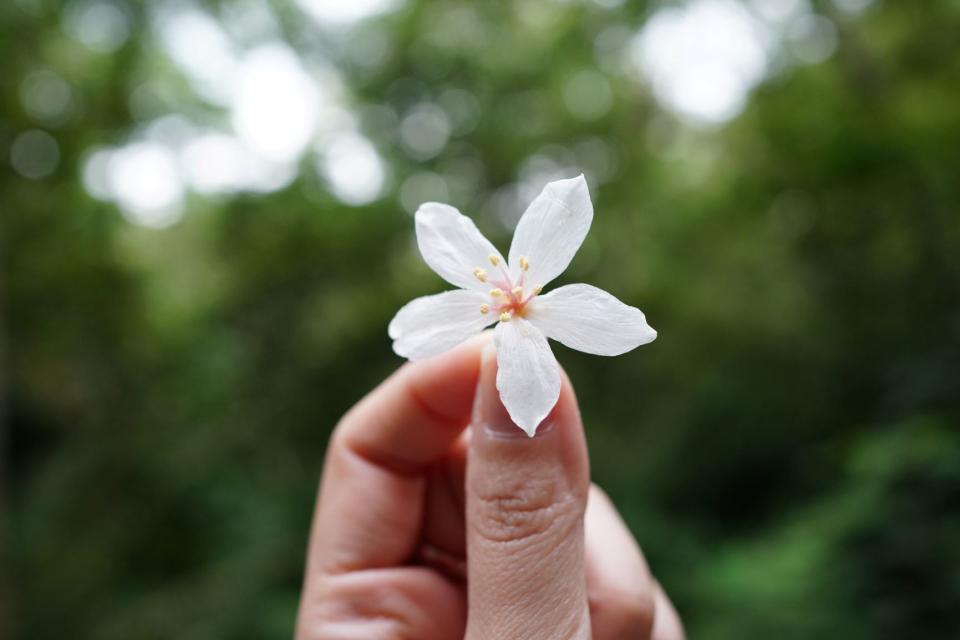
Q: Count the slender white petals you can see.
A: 5